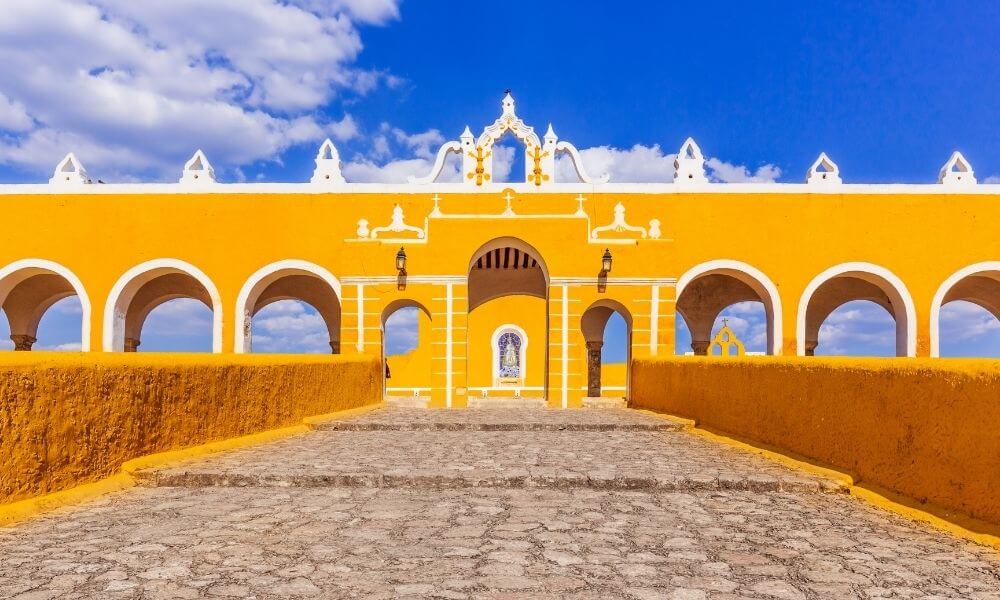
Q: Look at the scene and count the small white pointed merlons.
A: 6